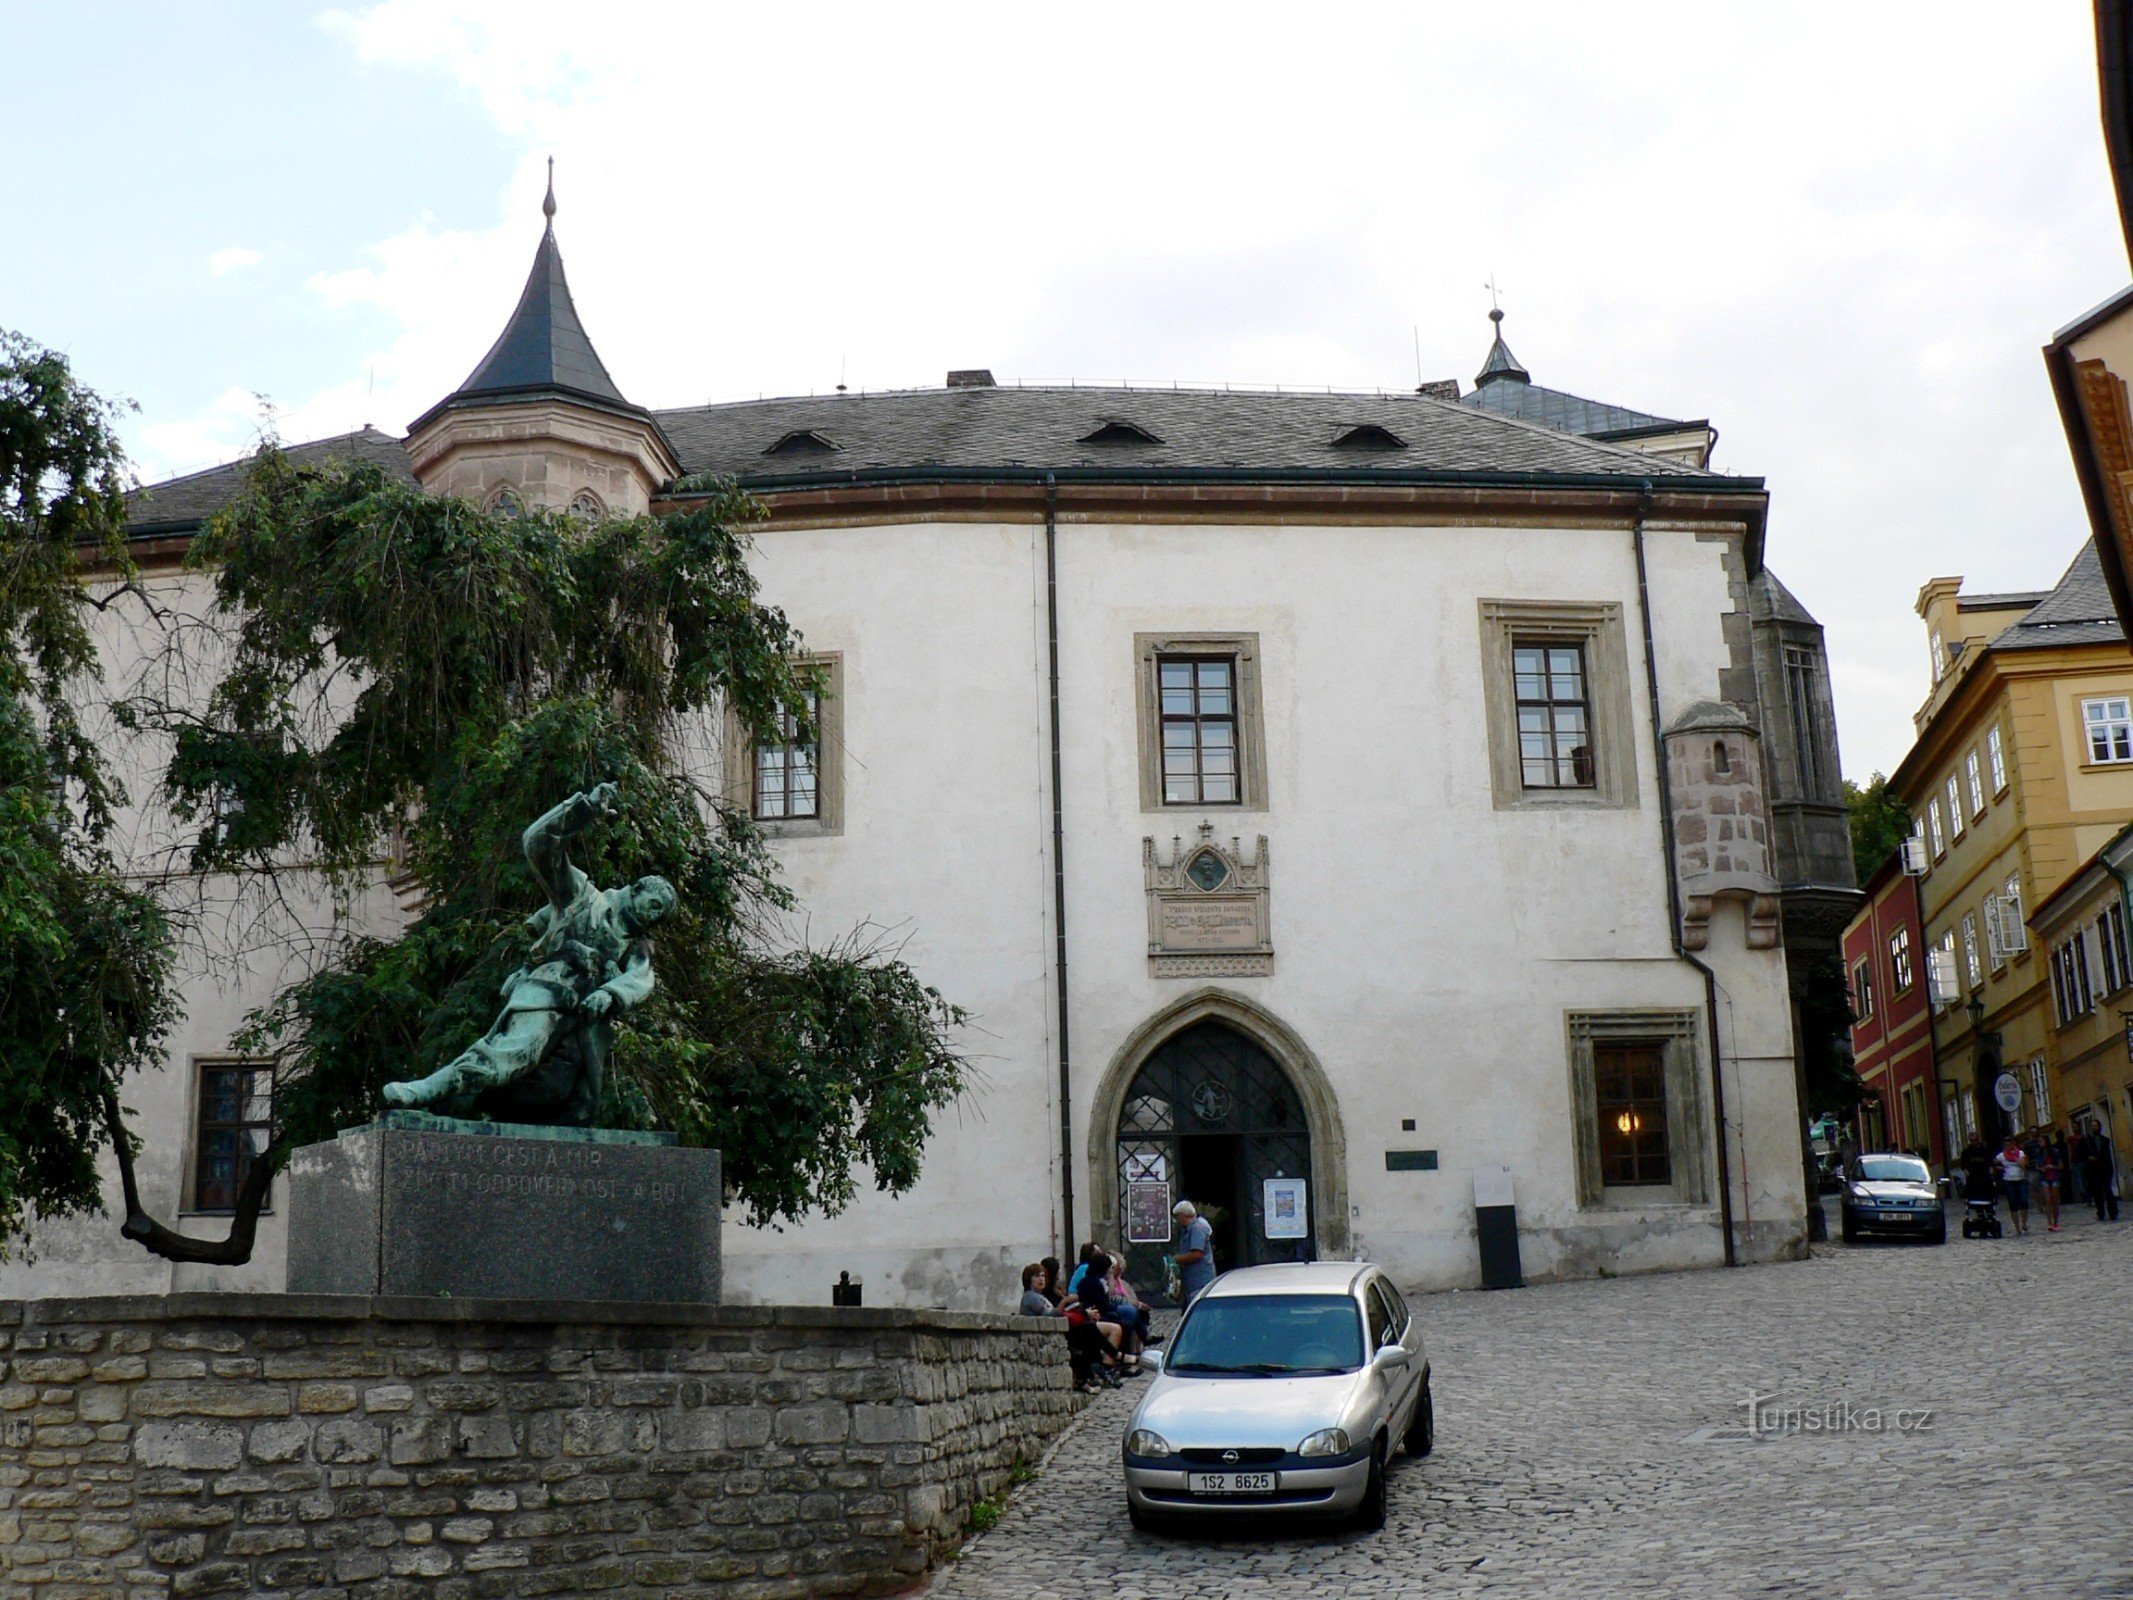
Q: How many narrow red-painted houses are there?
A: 1